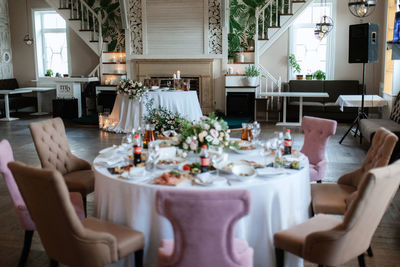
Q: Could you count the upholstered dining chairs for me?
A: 7